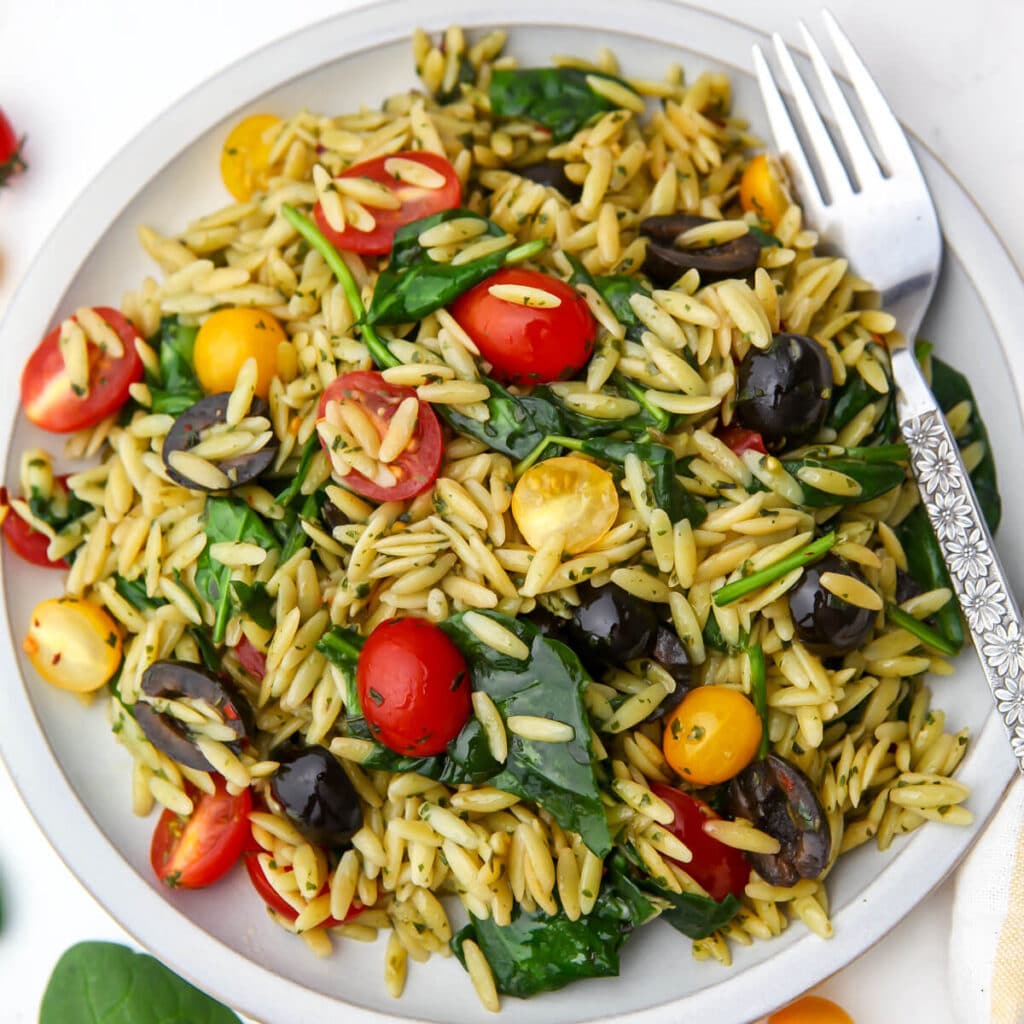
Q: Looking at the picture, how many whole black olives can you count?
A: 4